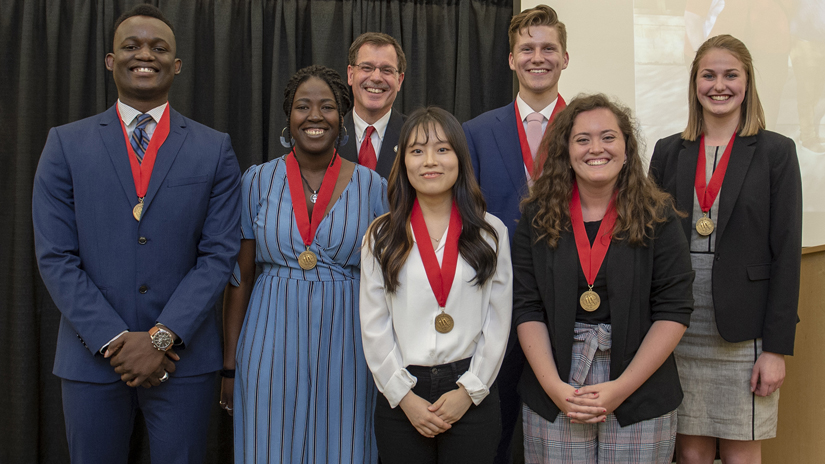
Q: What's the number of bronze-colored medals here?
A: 5